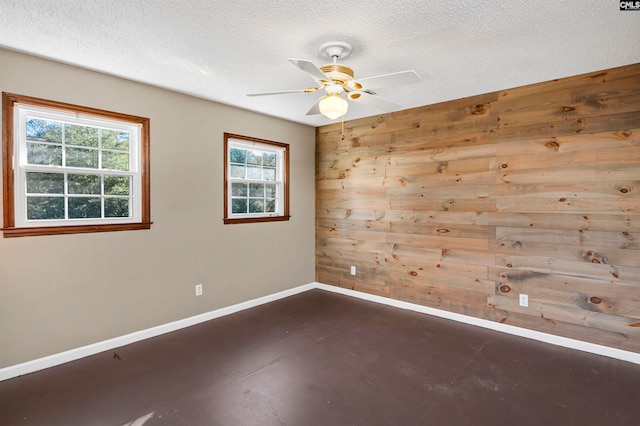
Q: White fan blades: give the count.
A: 5